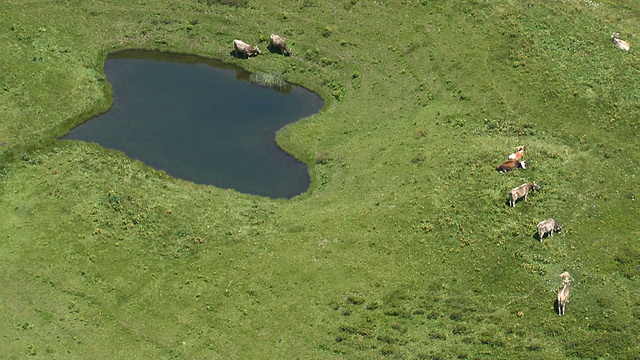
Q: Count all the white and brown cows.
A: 2